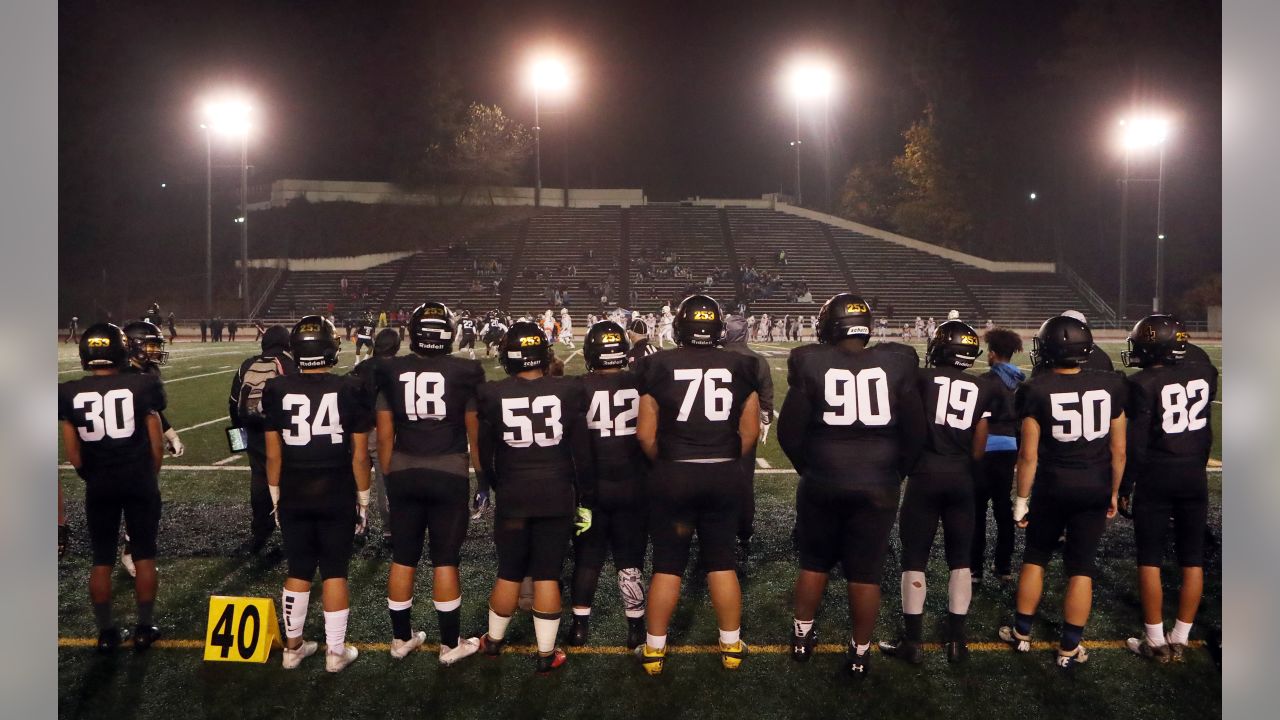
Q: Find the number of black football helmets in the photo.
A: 11